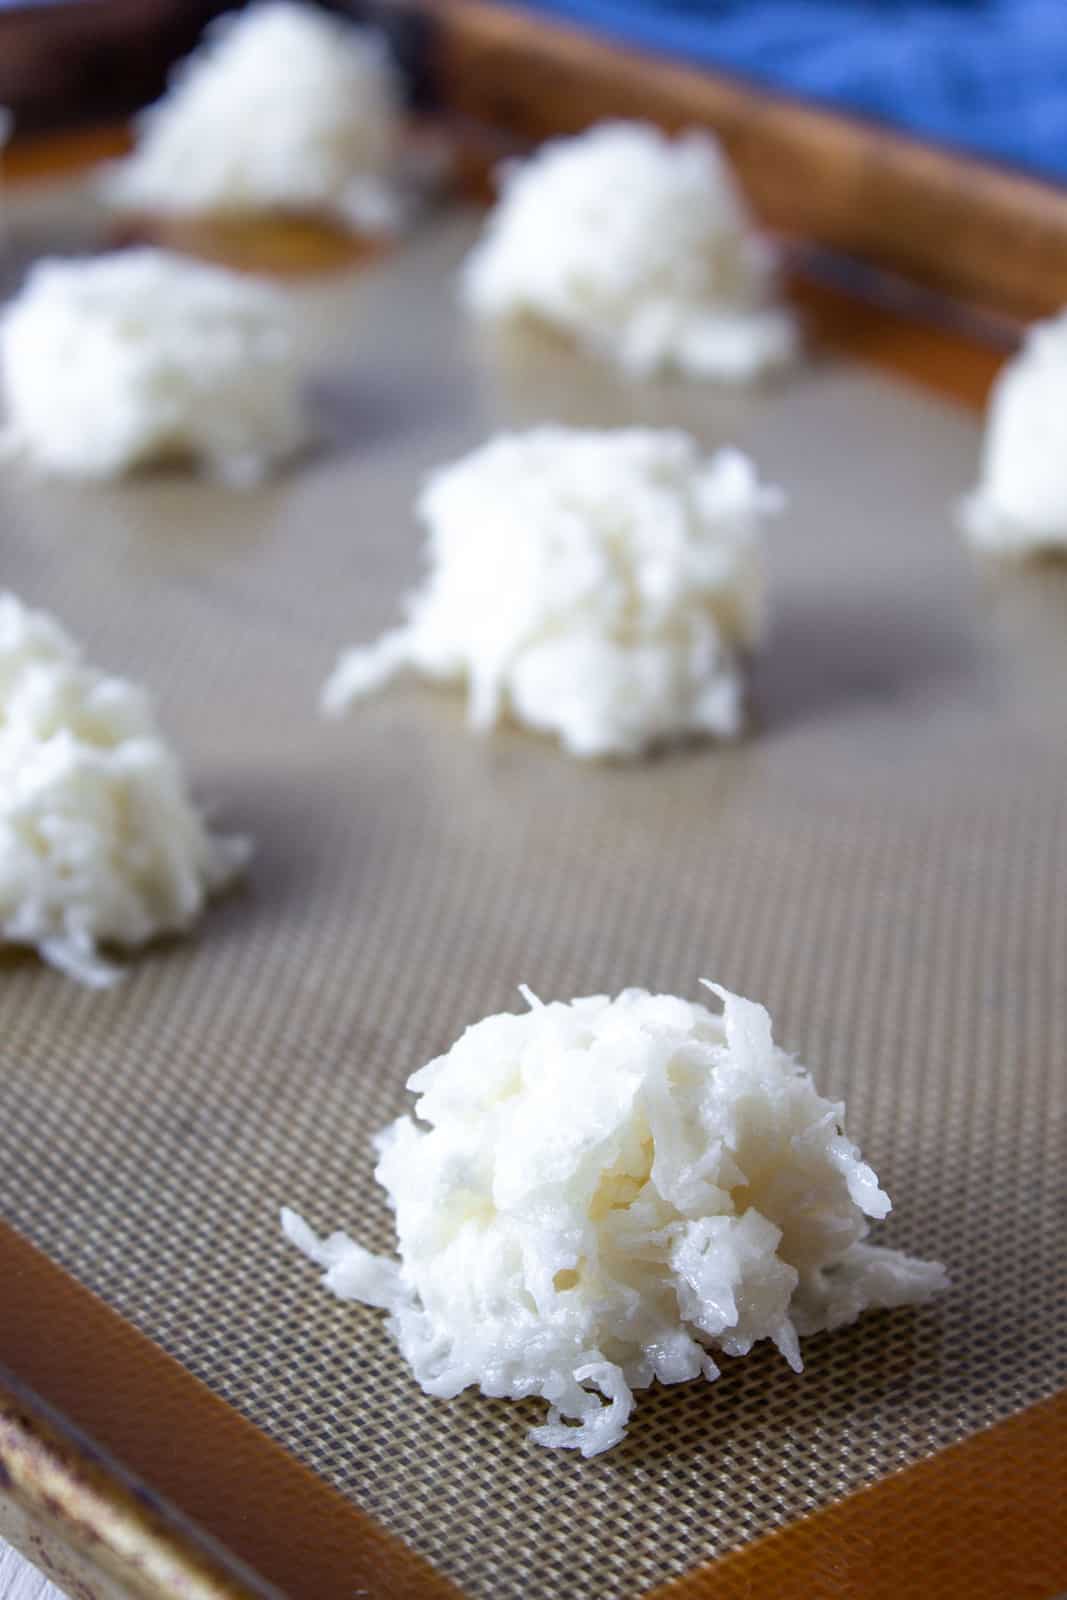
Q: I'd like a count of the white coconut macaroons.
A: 7